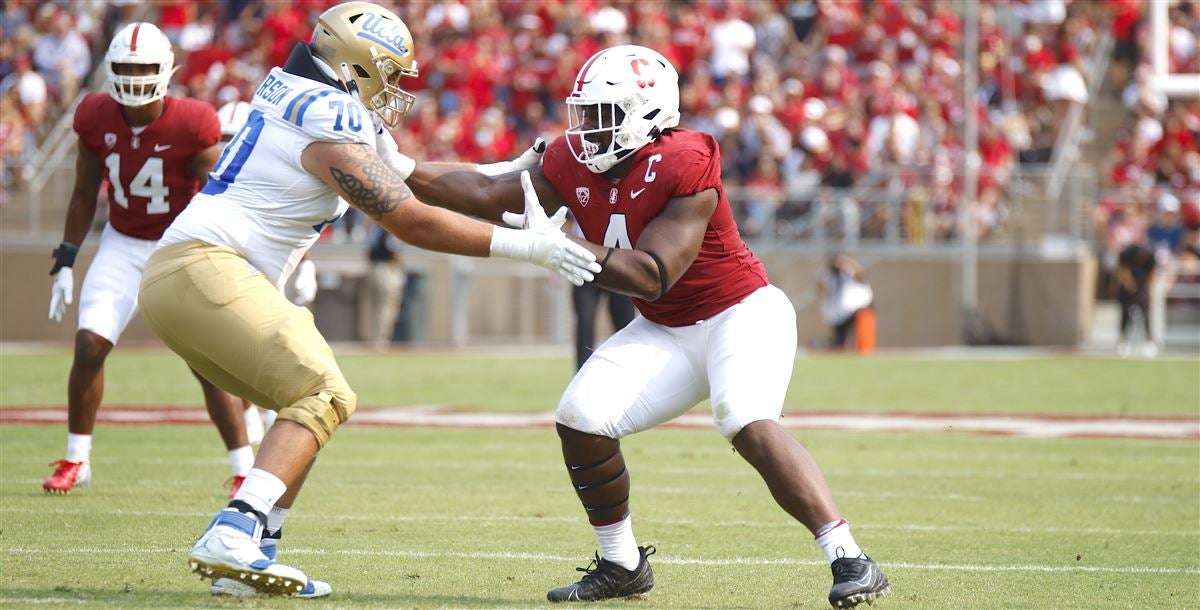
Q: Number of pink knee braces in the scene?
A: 0